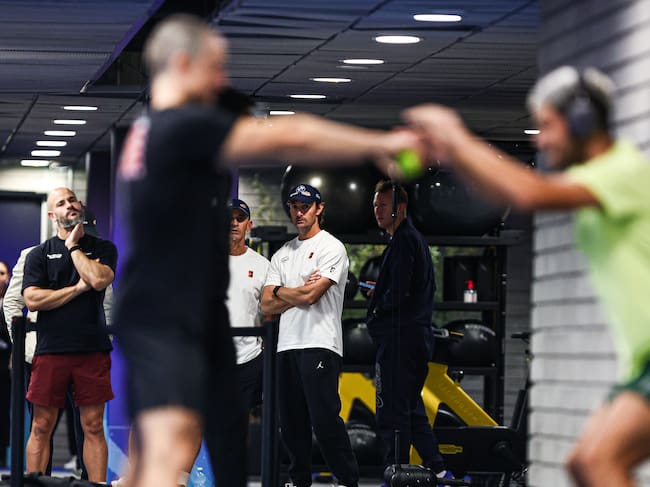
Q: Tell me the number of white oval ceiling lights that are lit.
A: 13